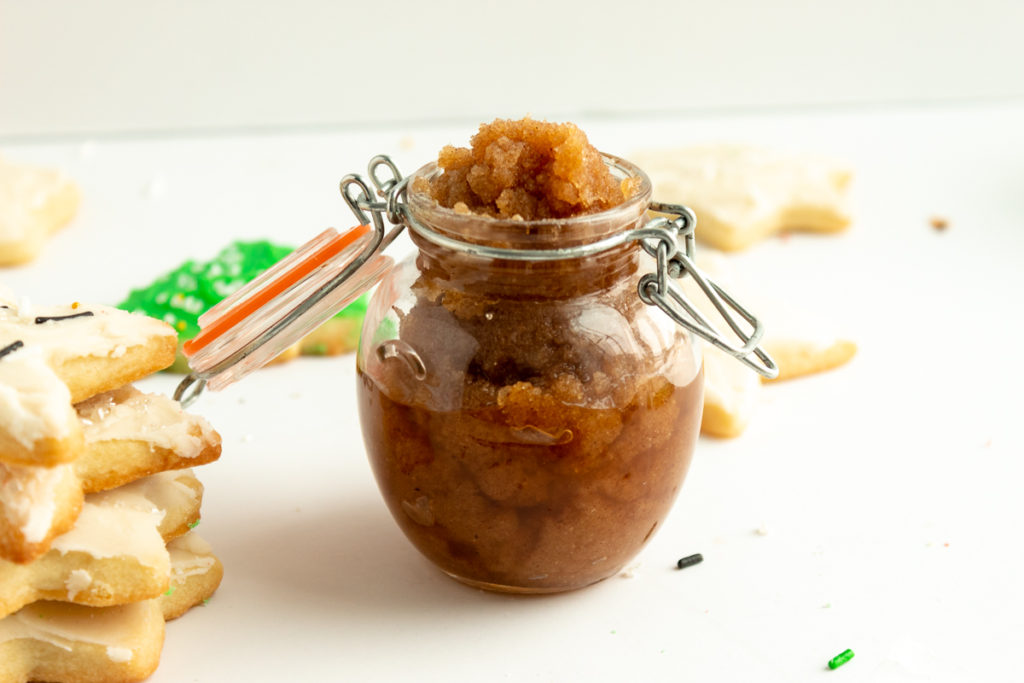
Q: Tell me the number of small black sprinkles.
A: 3